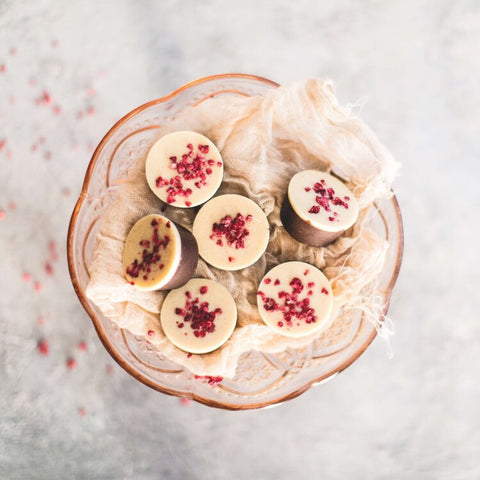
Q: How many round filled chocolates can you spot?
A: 6